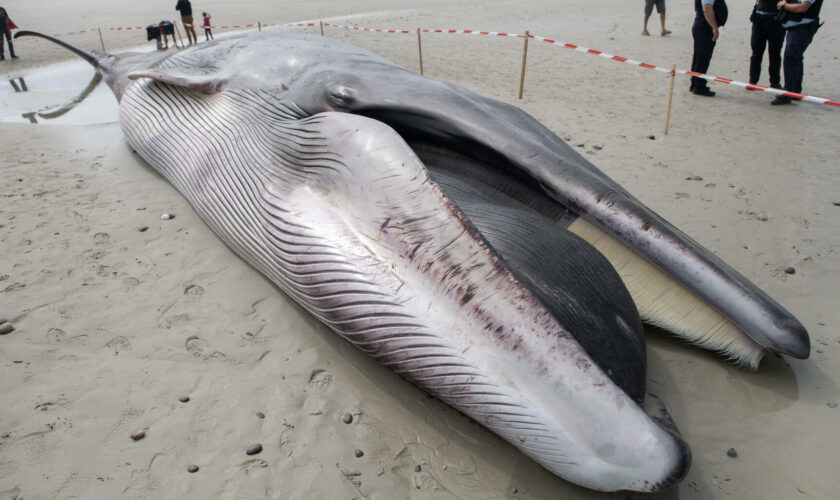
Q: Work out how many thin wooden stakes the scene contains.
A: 7